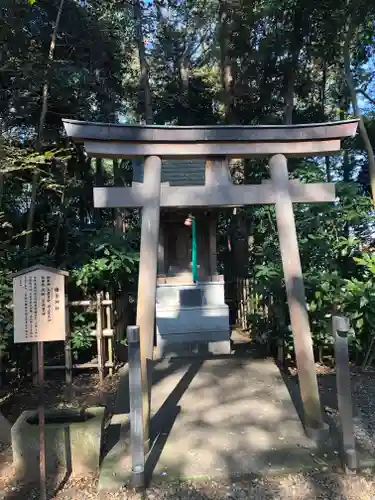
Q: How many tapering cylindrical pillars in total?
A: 2